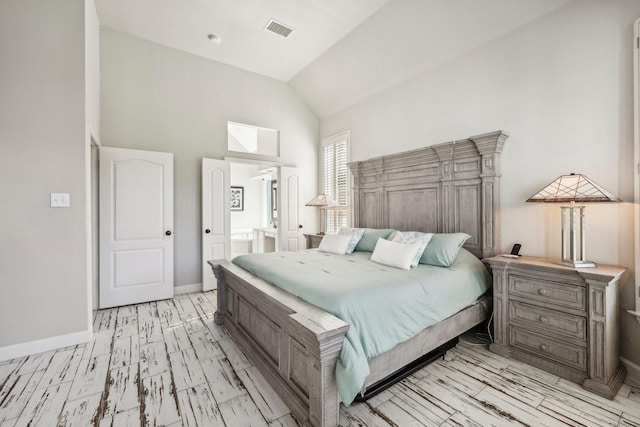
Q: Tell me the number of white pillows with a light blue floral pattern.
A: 2